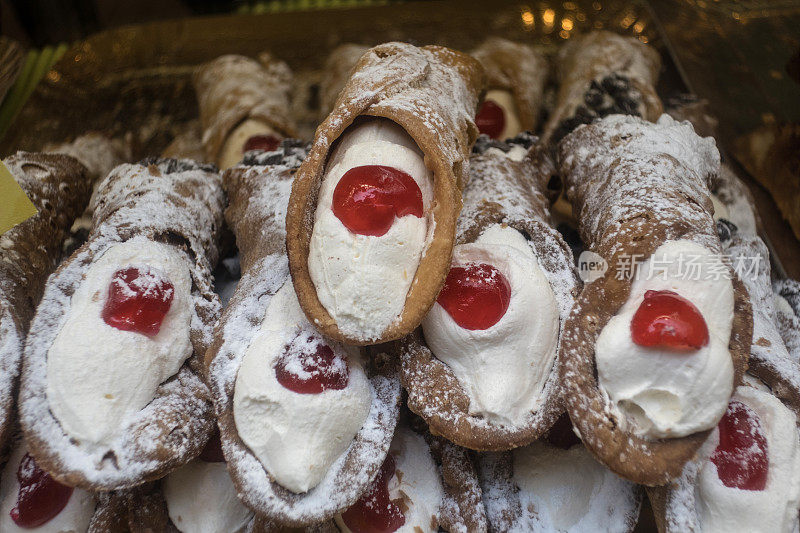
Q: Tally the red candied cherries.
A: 12